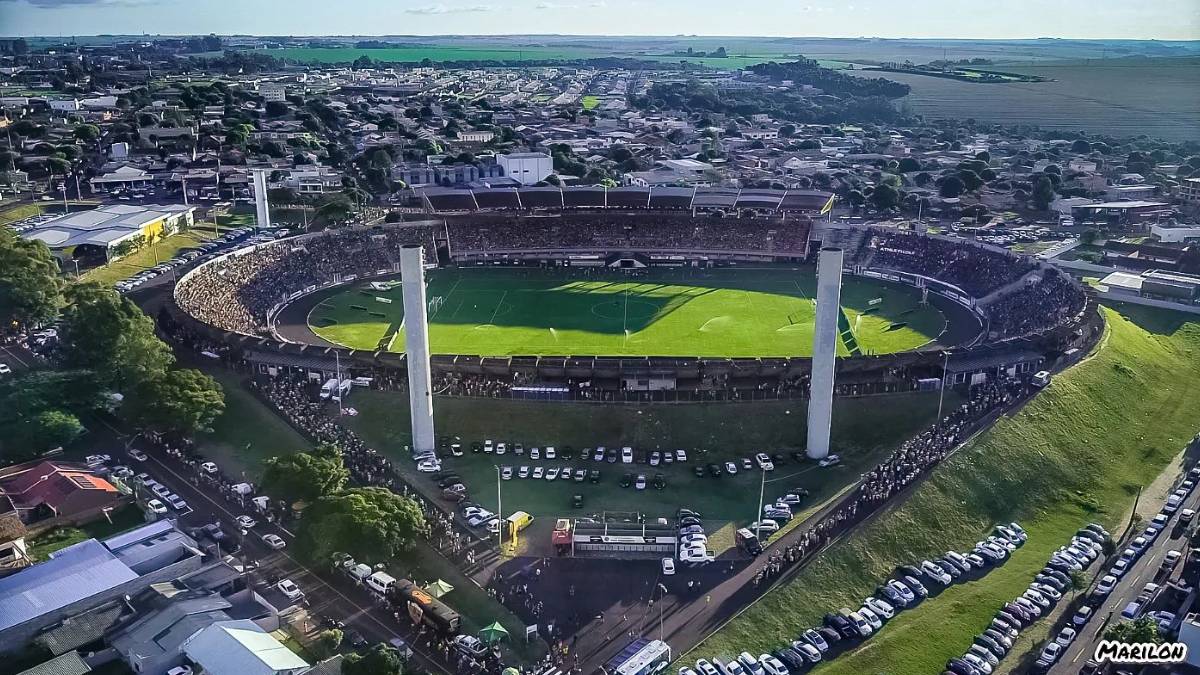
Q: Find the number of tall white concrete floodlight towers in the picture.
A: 3